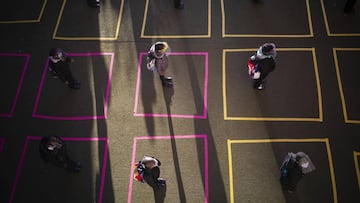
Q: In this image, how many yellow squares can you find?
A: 9